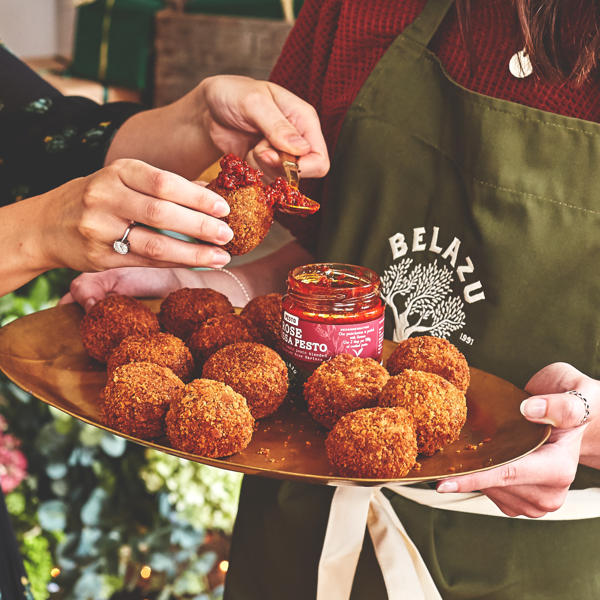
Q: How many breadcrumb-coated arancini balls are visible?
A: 13